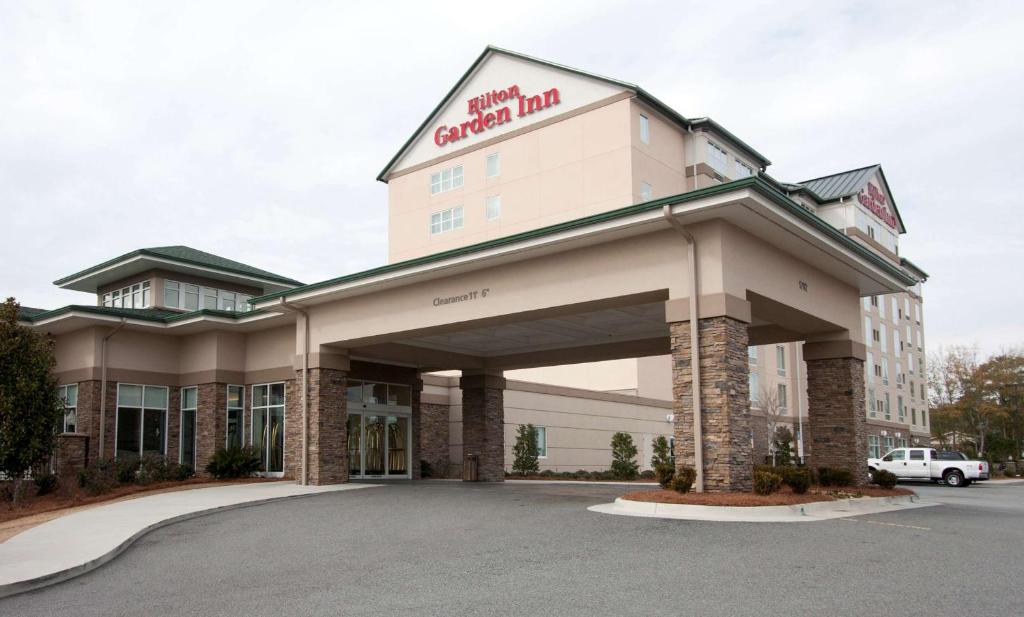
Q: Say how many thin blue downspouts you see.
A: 0